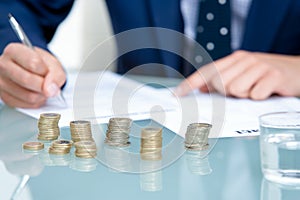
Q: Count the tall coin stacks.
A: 5